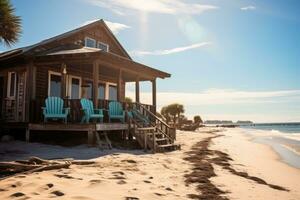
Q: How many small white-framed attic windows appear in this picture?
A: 2